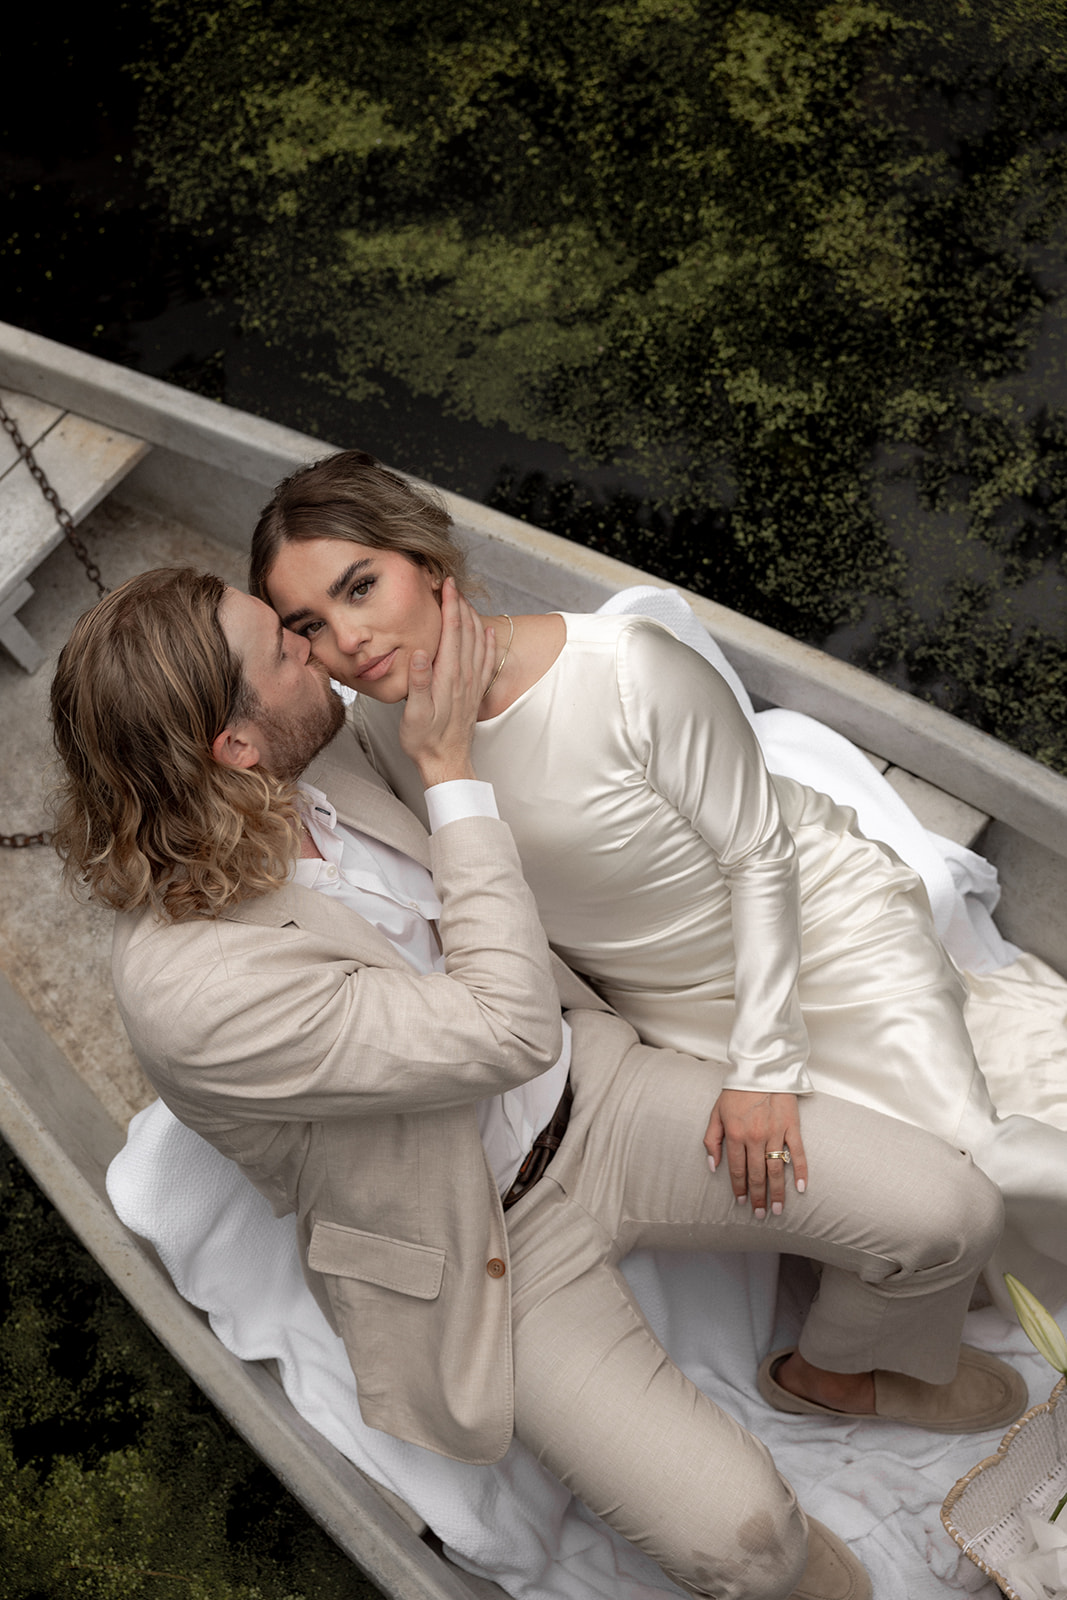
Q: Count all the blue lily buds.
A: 0